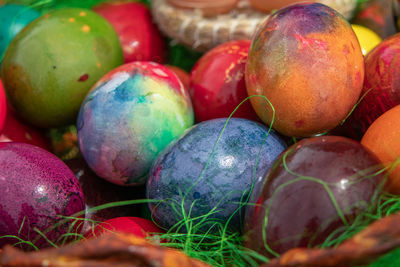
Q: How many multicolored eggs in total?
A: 2